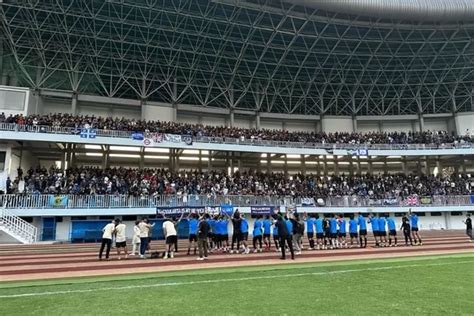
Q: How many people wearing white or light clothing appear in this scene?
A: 5